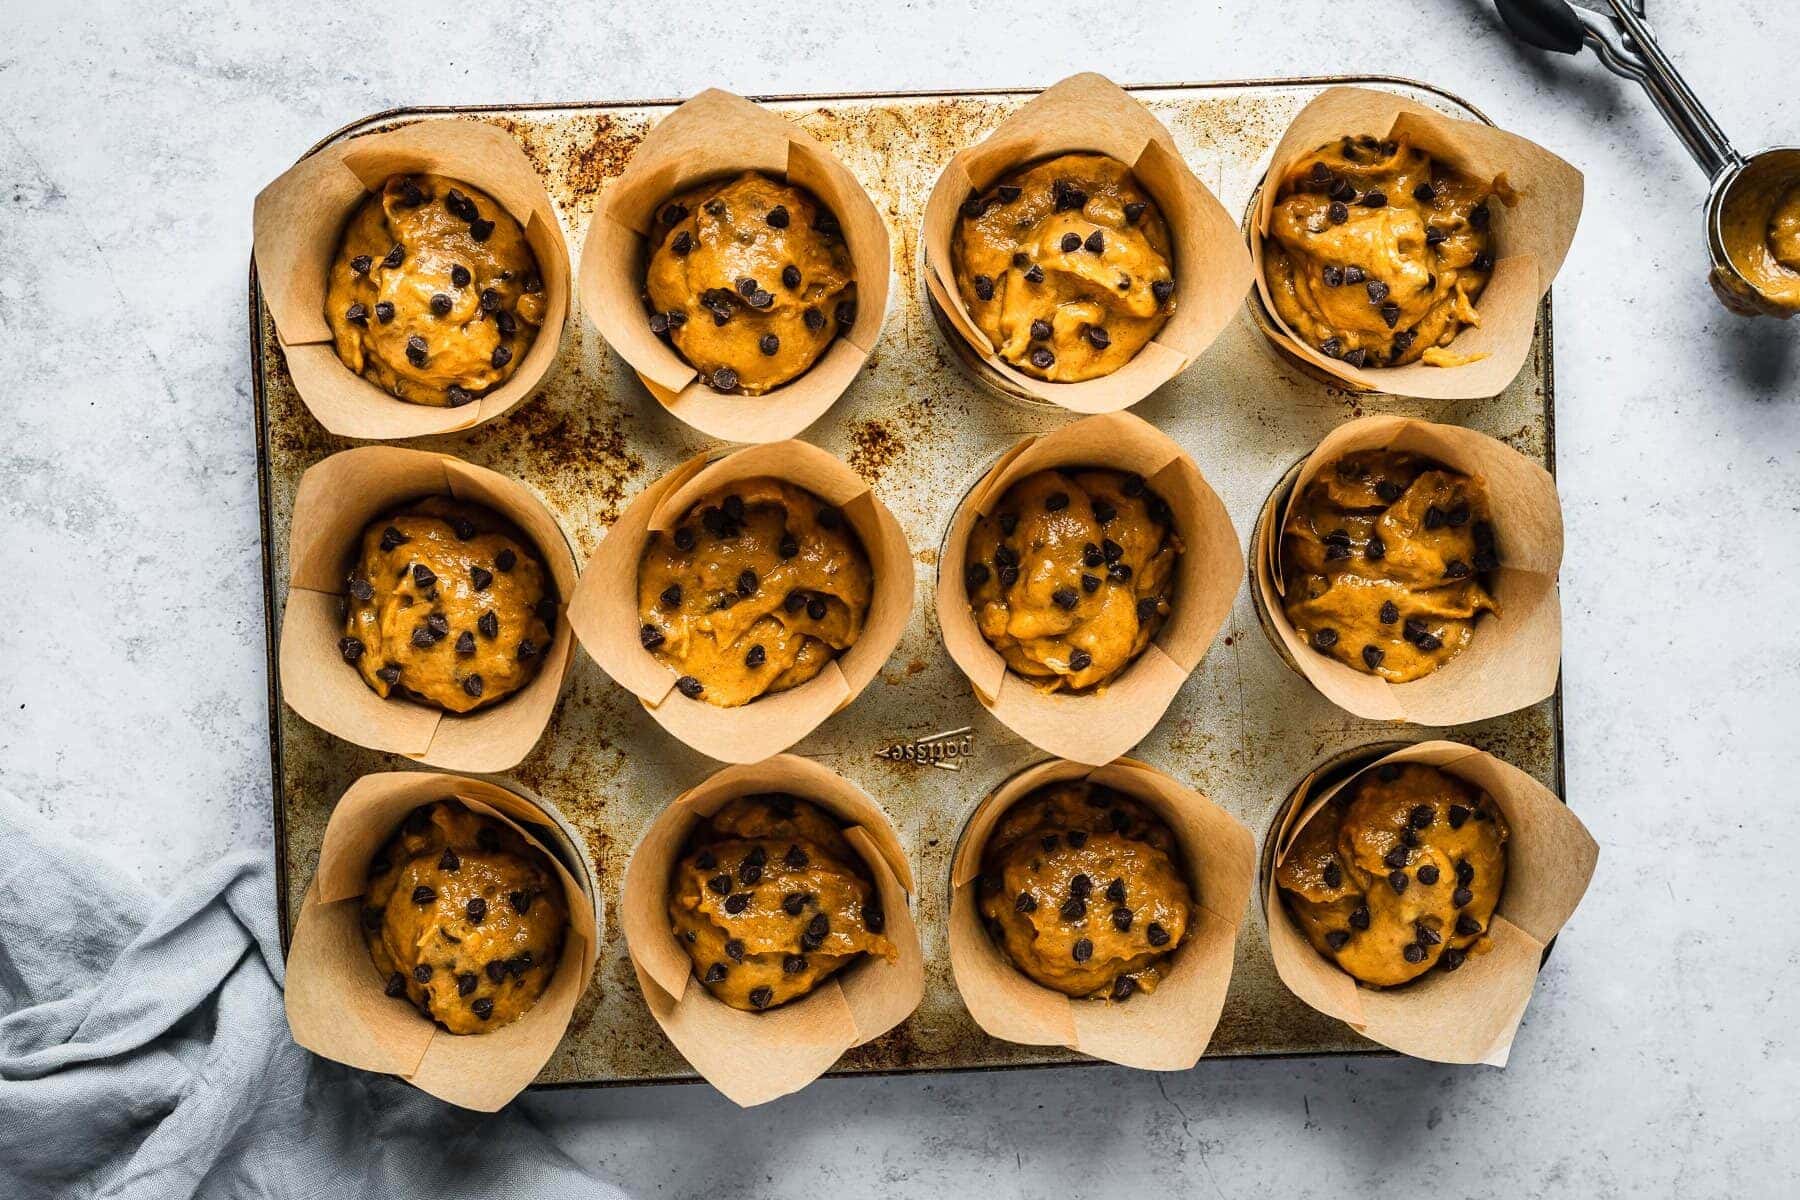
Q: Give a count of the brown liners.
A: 12